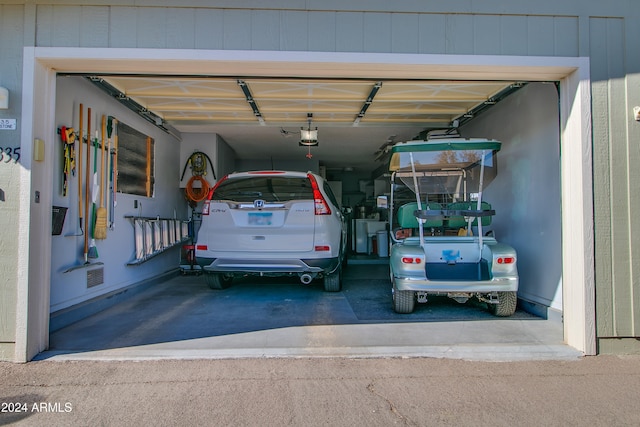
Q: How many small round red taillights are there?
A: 2